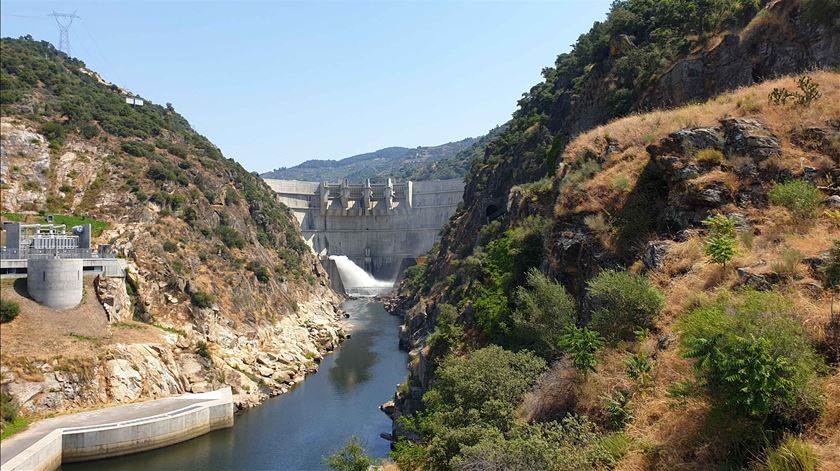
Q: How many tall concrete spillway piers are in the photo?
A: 5